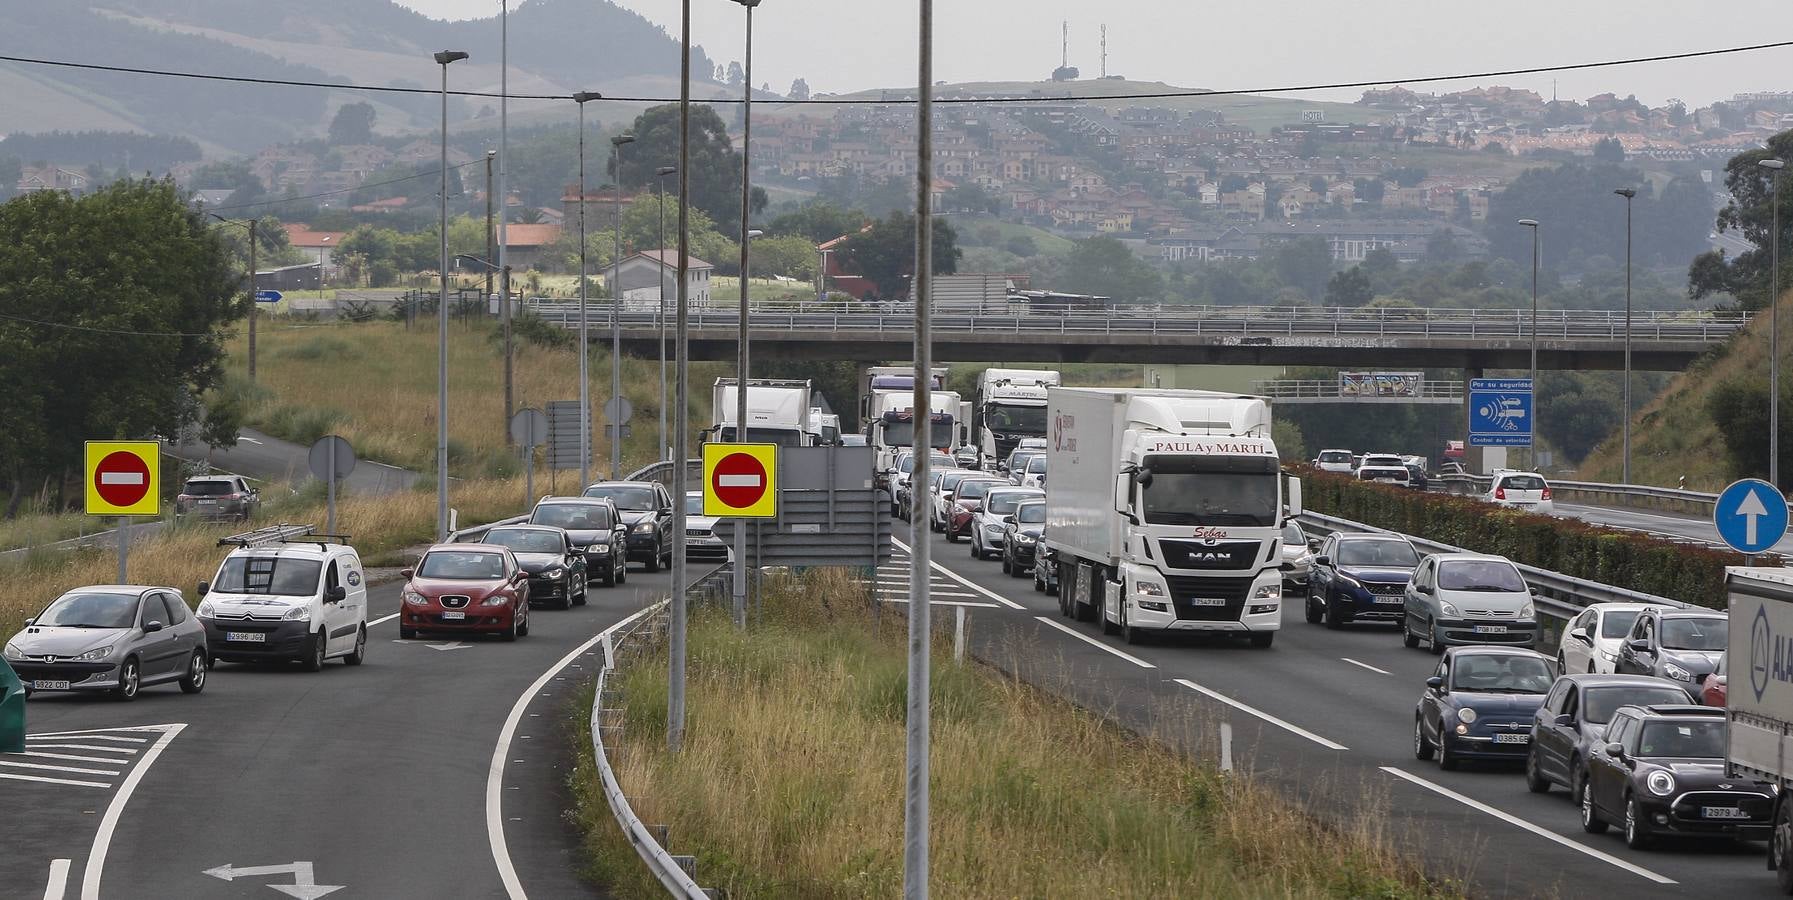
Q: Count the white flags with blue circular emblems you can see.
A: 0